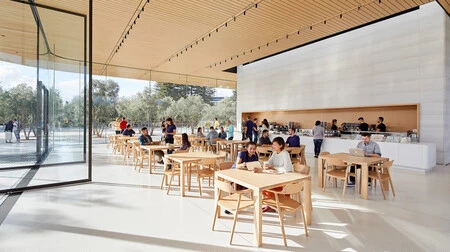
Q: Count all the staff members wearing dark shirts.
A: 3